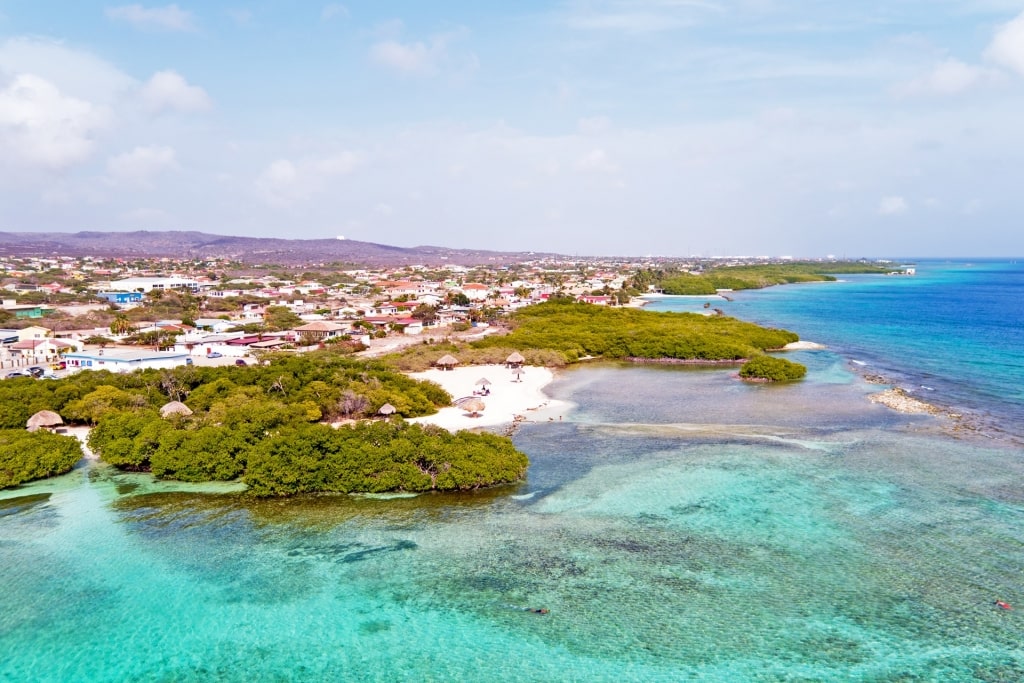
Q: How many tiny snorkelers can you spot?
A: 2